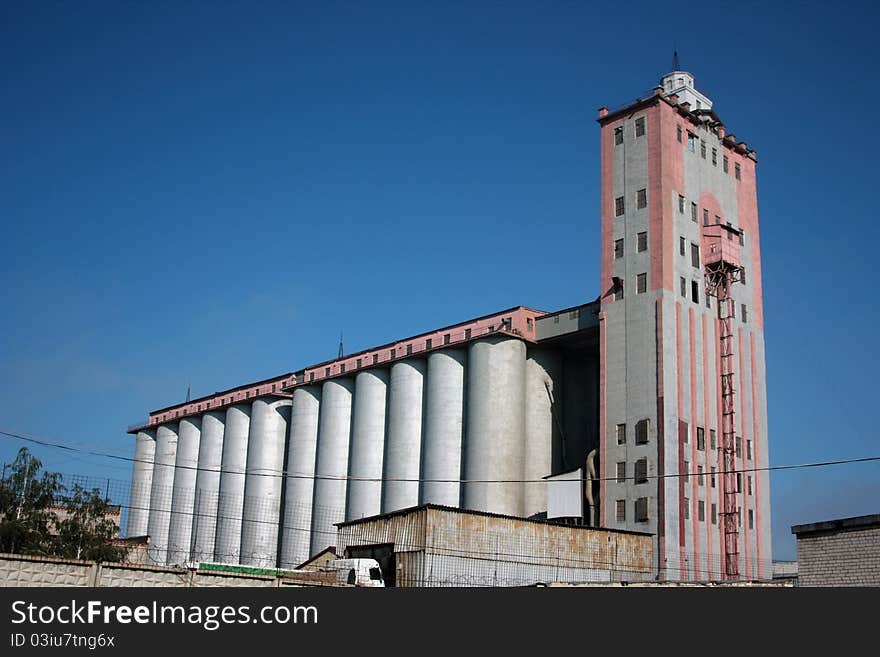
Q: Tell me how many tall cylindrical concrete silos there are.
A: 13